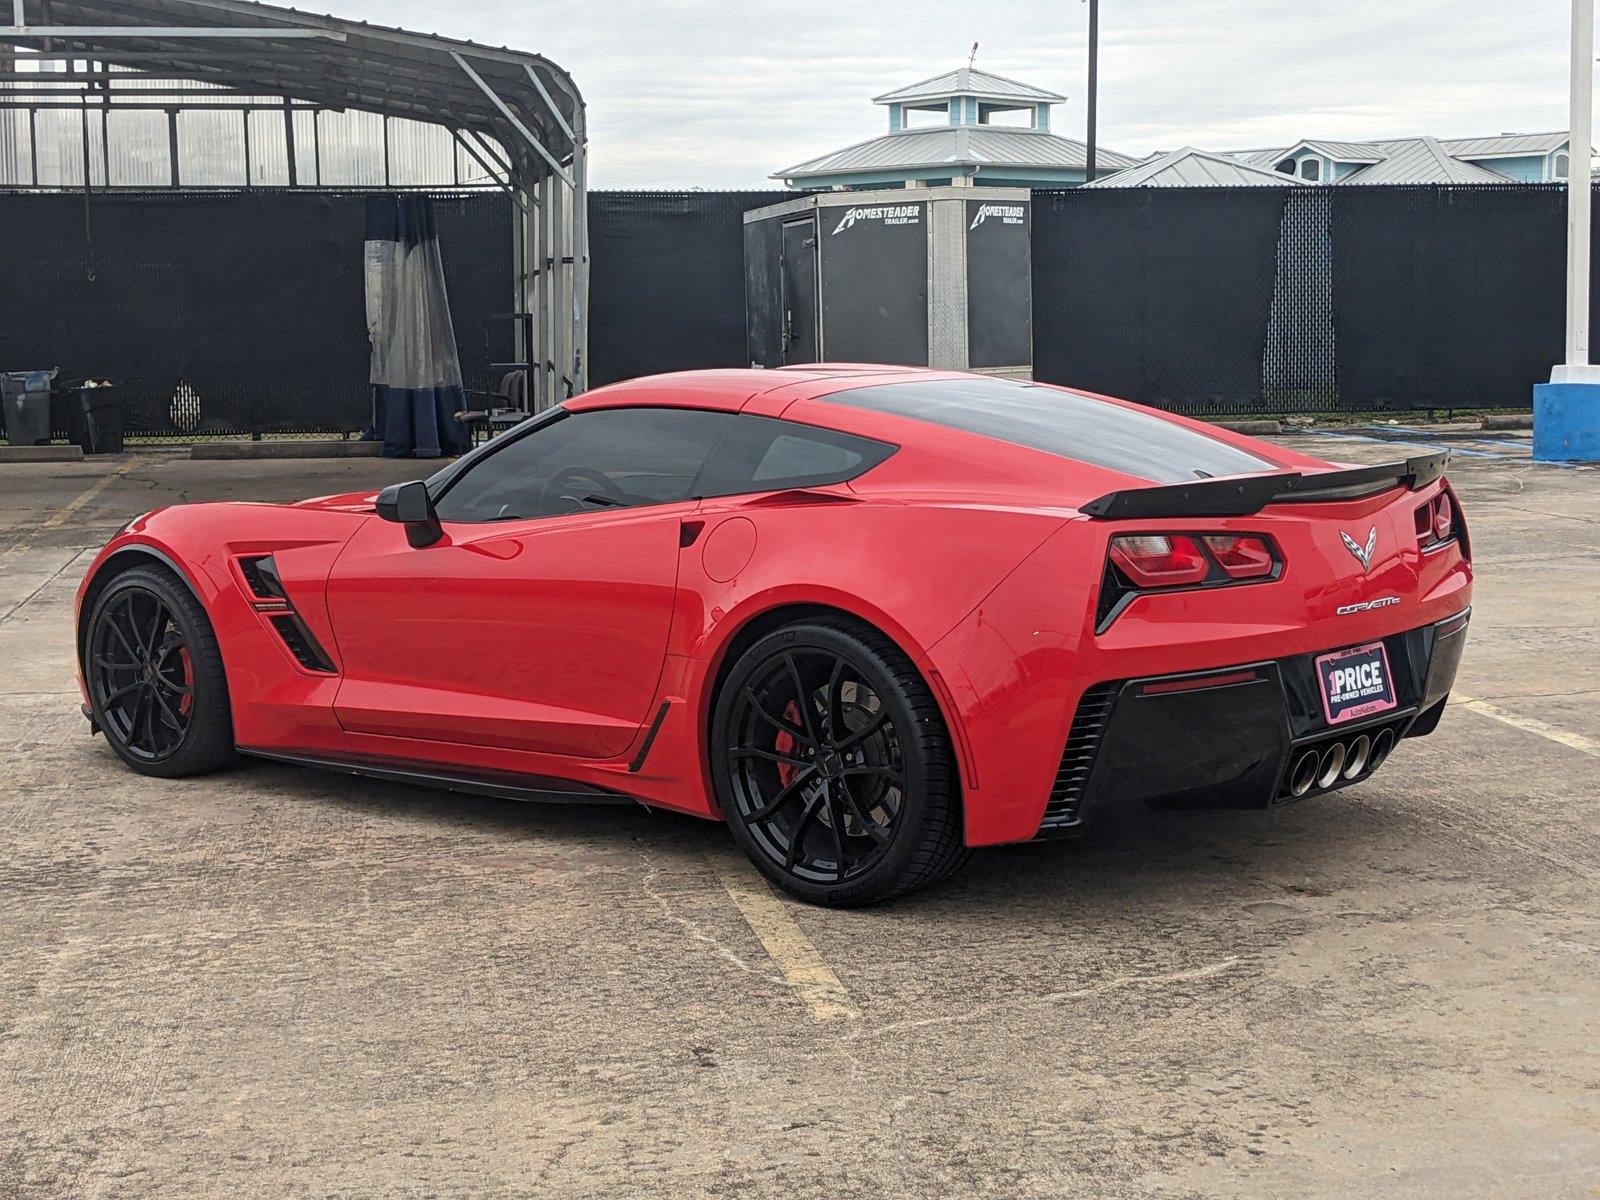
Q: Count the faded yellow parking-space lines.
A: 3